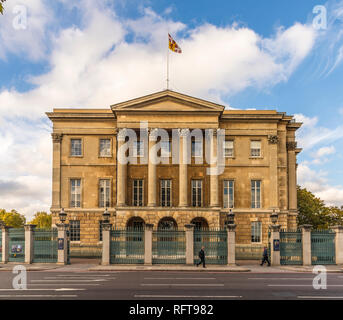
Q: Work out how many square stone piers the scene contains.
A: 10